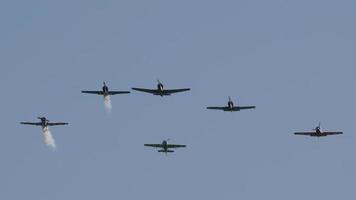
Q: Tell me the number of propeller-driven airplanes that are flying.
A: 6